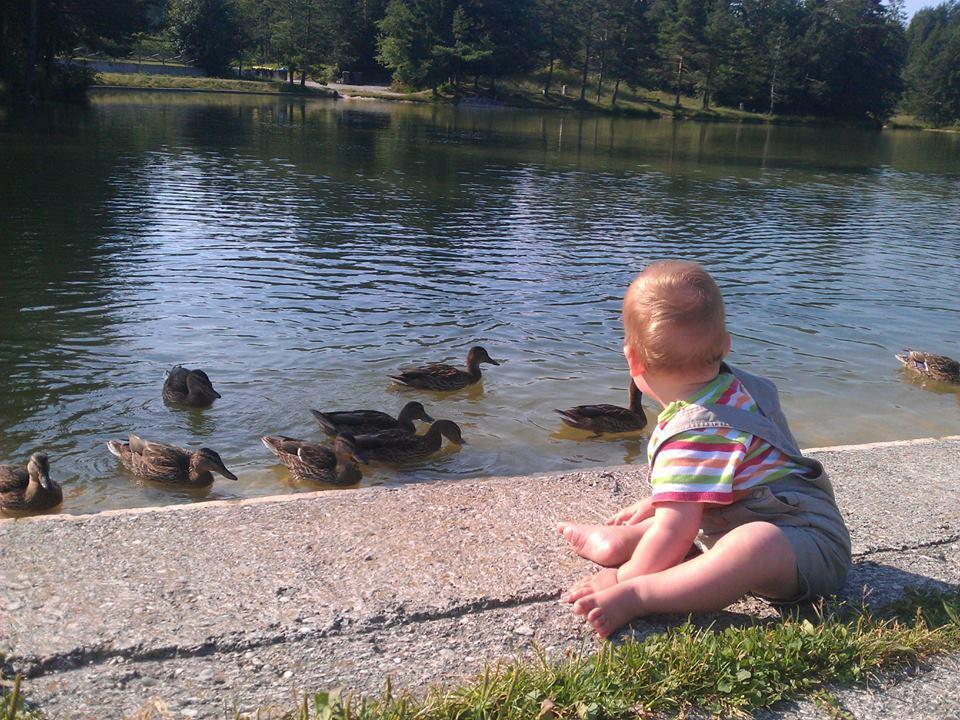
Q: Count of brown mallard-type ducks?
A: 9